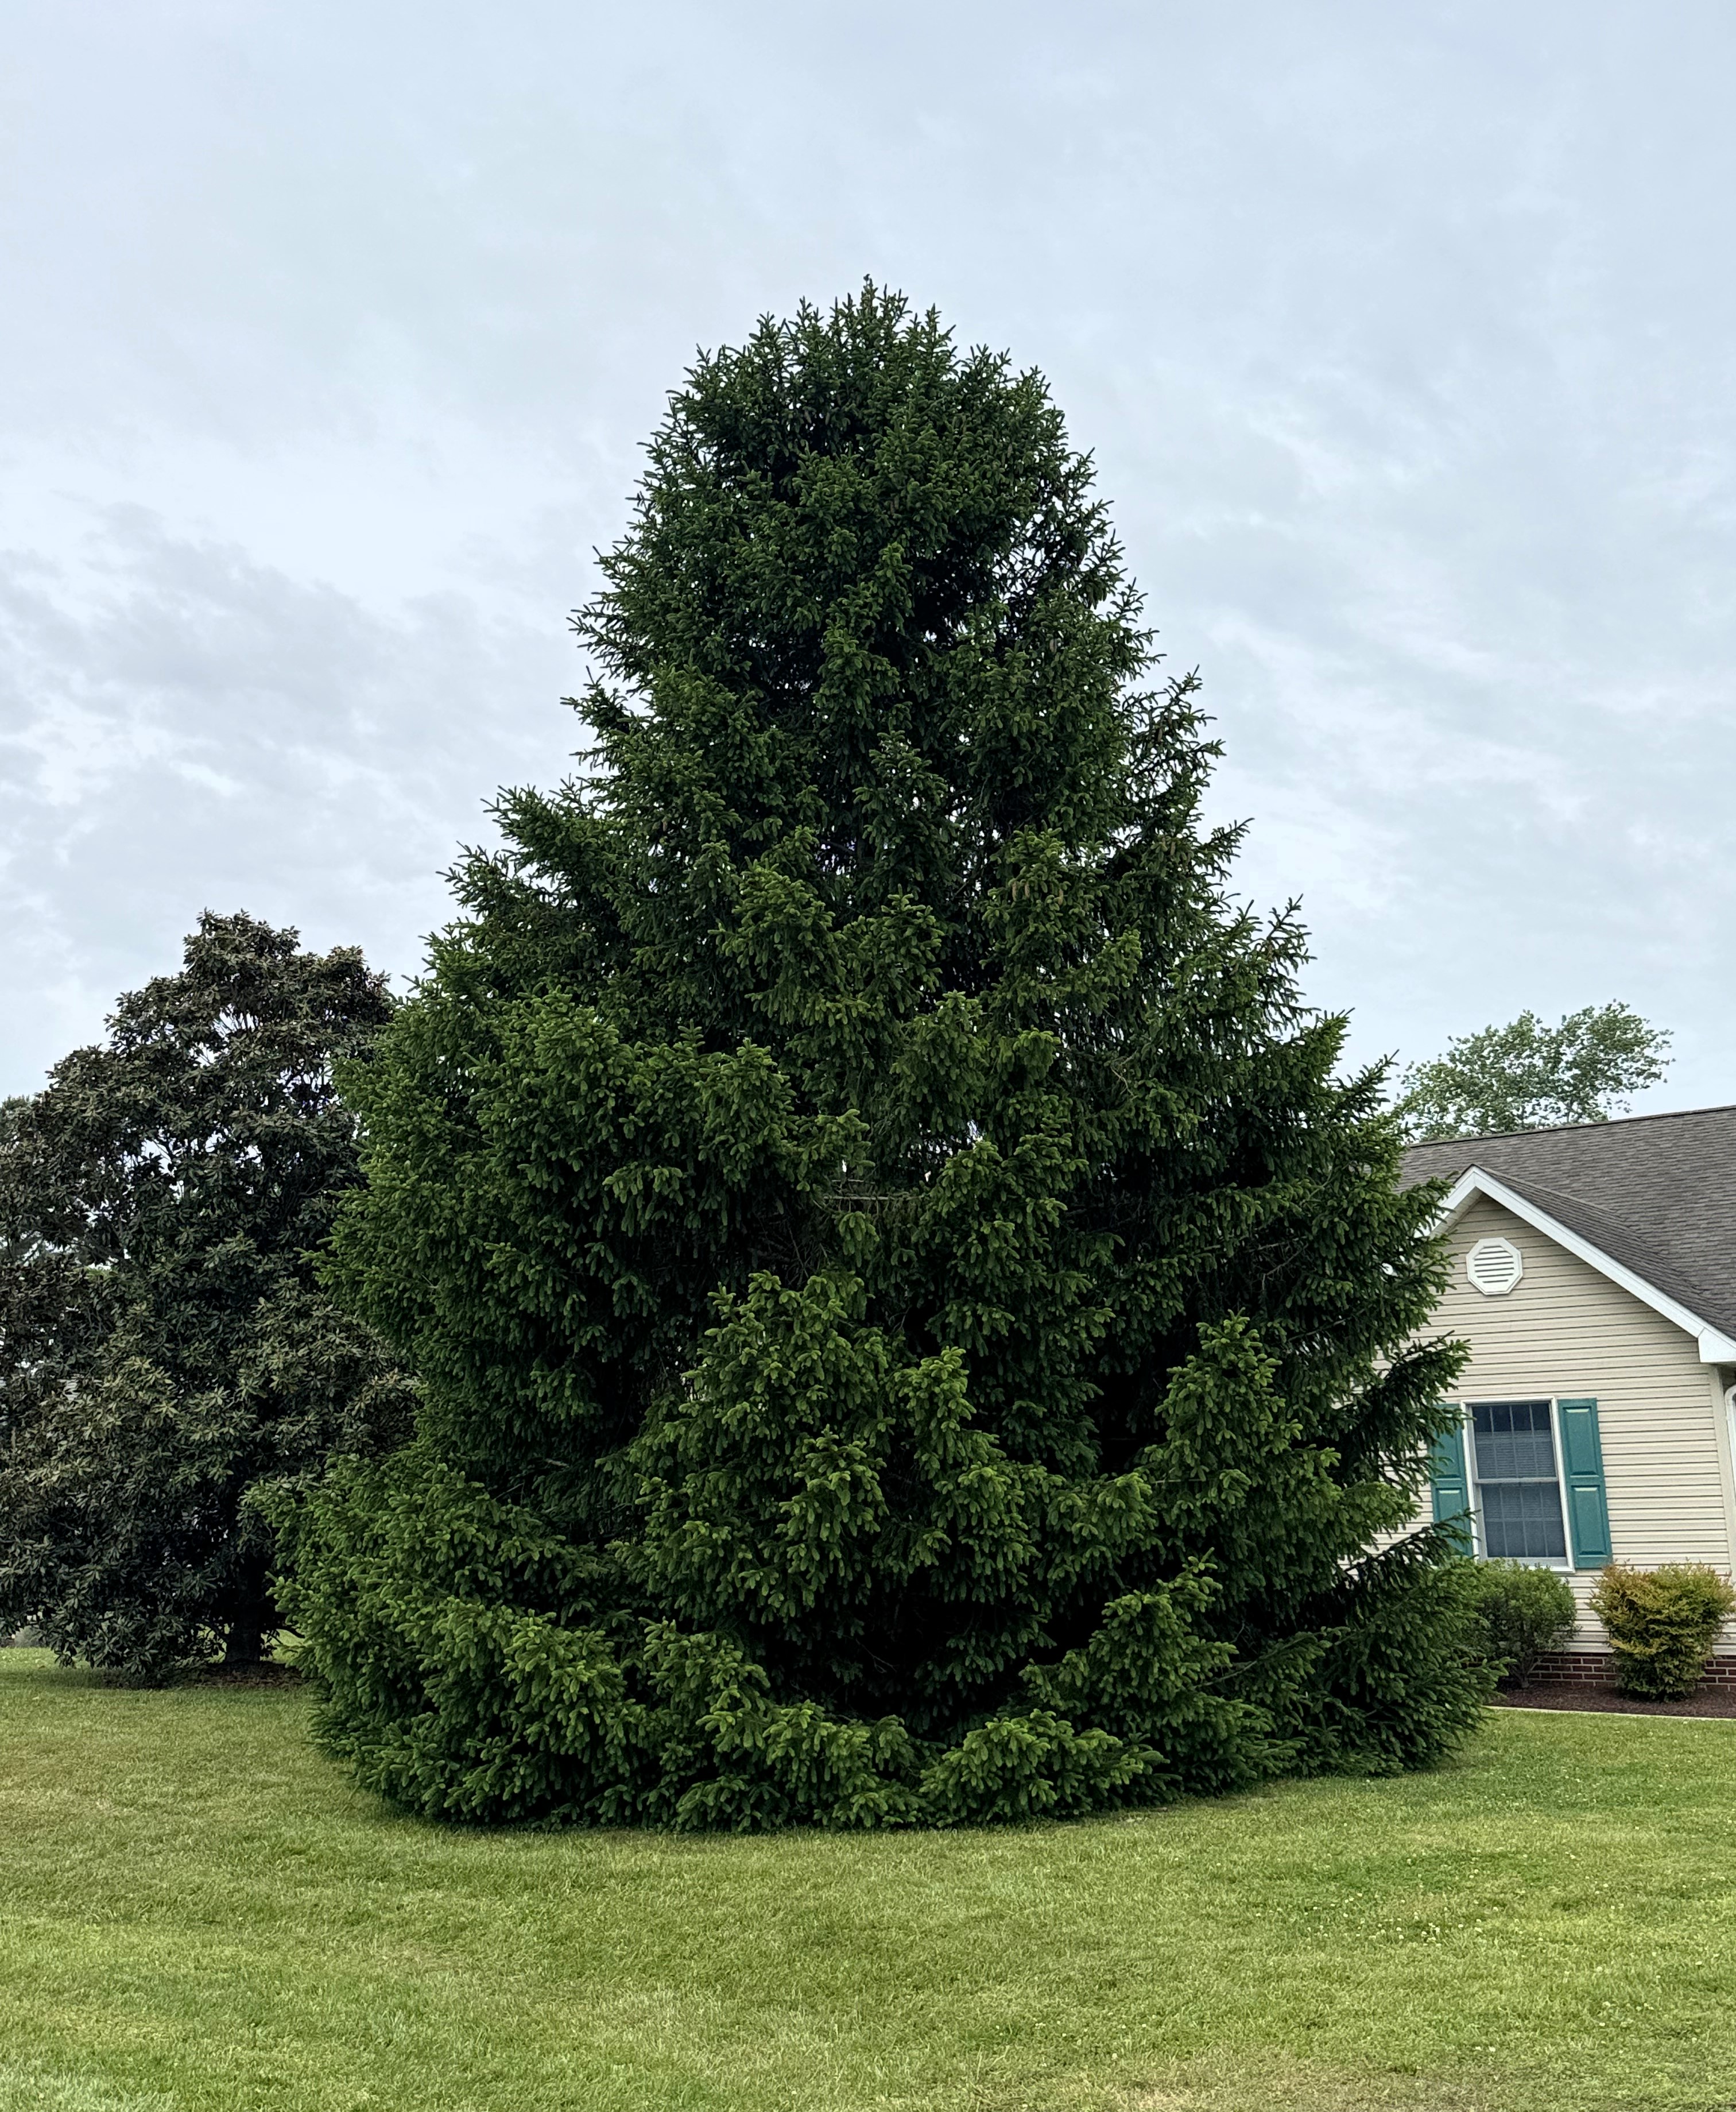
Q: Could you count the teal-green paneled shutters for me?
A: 2